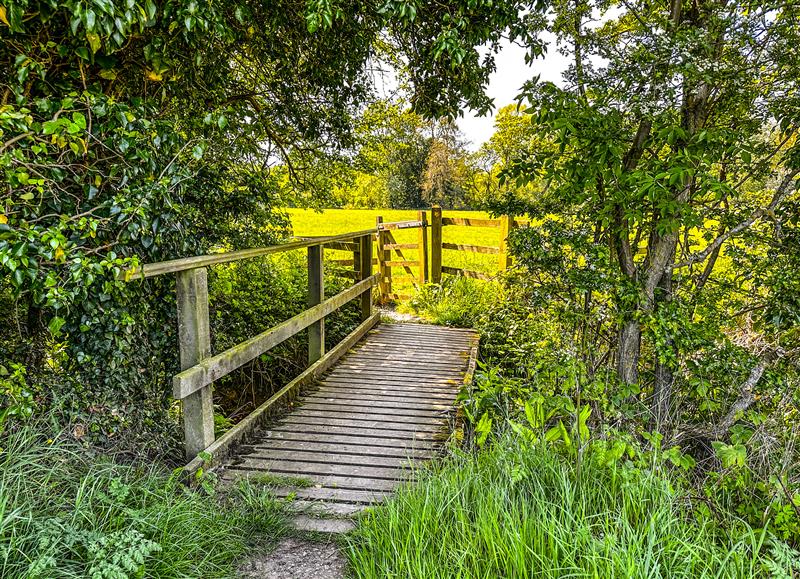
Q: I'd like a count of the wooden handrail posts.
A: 3